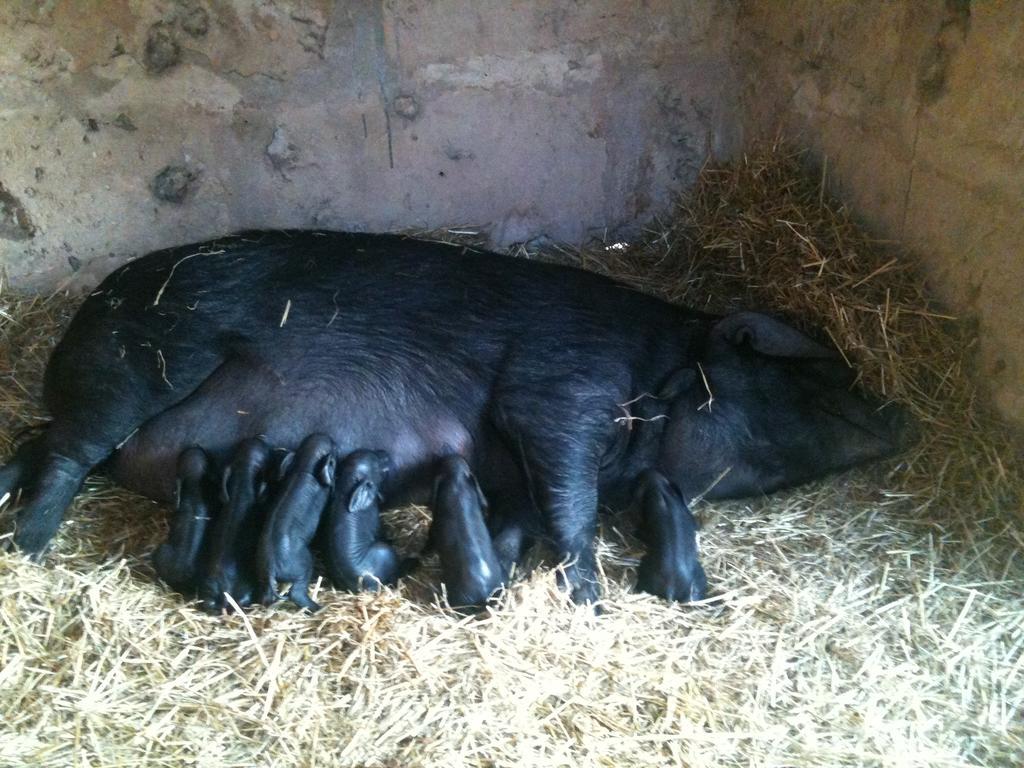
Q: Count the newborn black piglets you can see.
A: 6